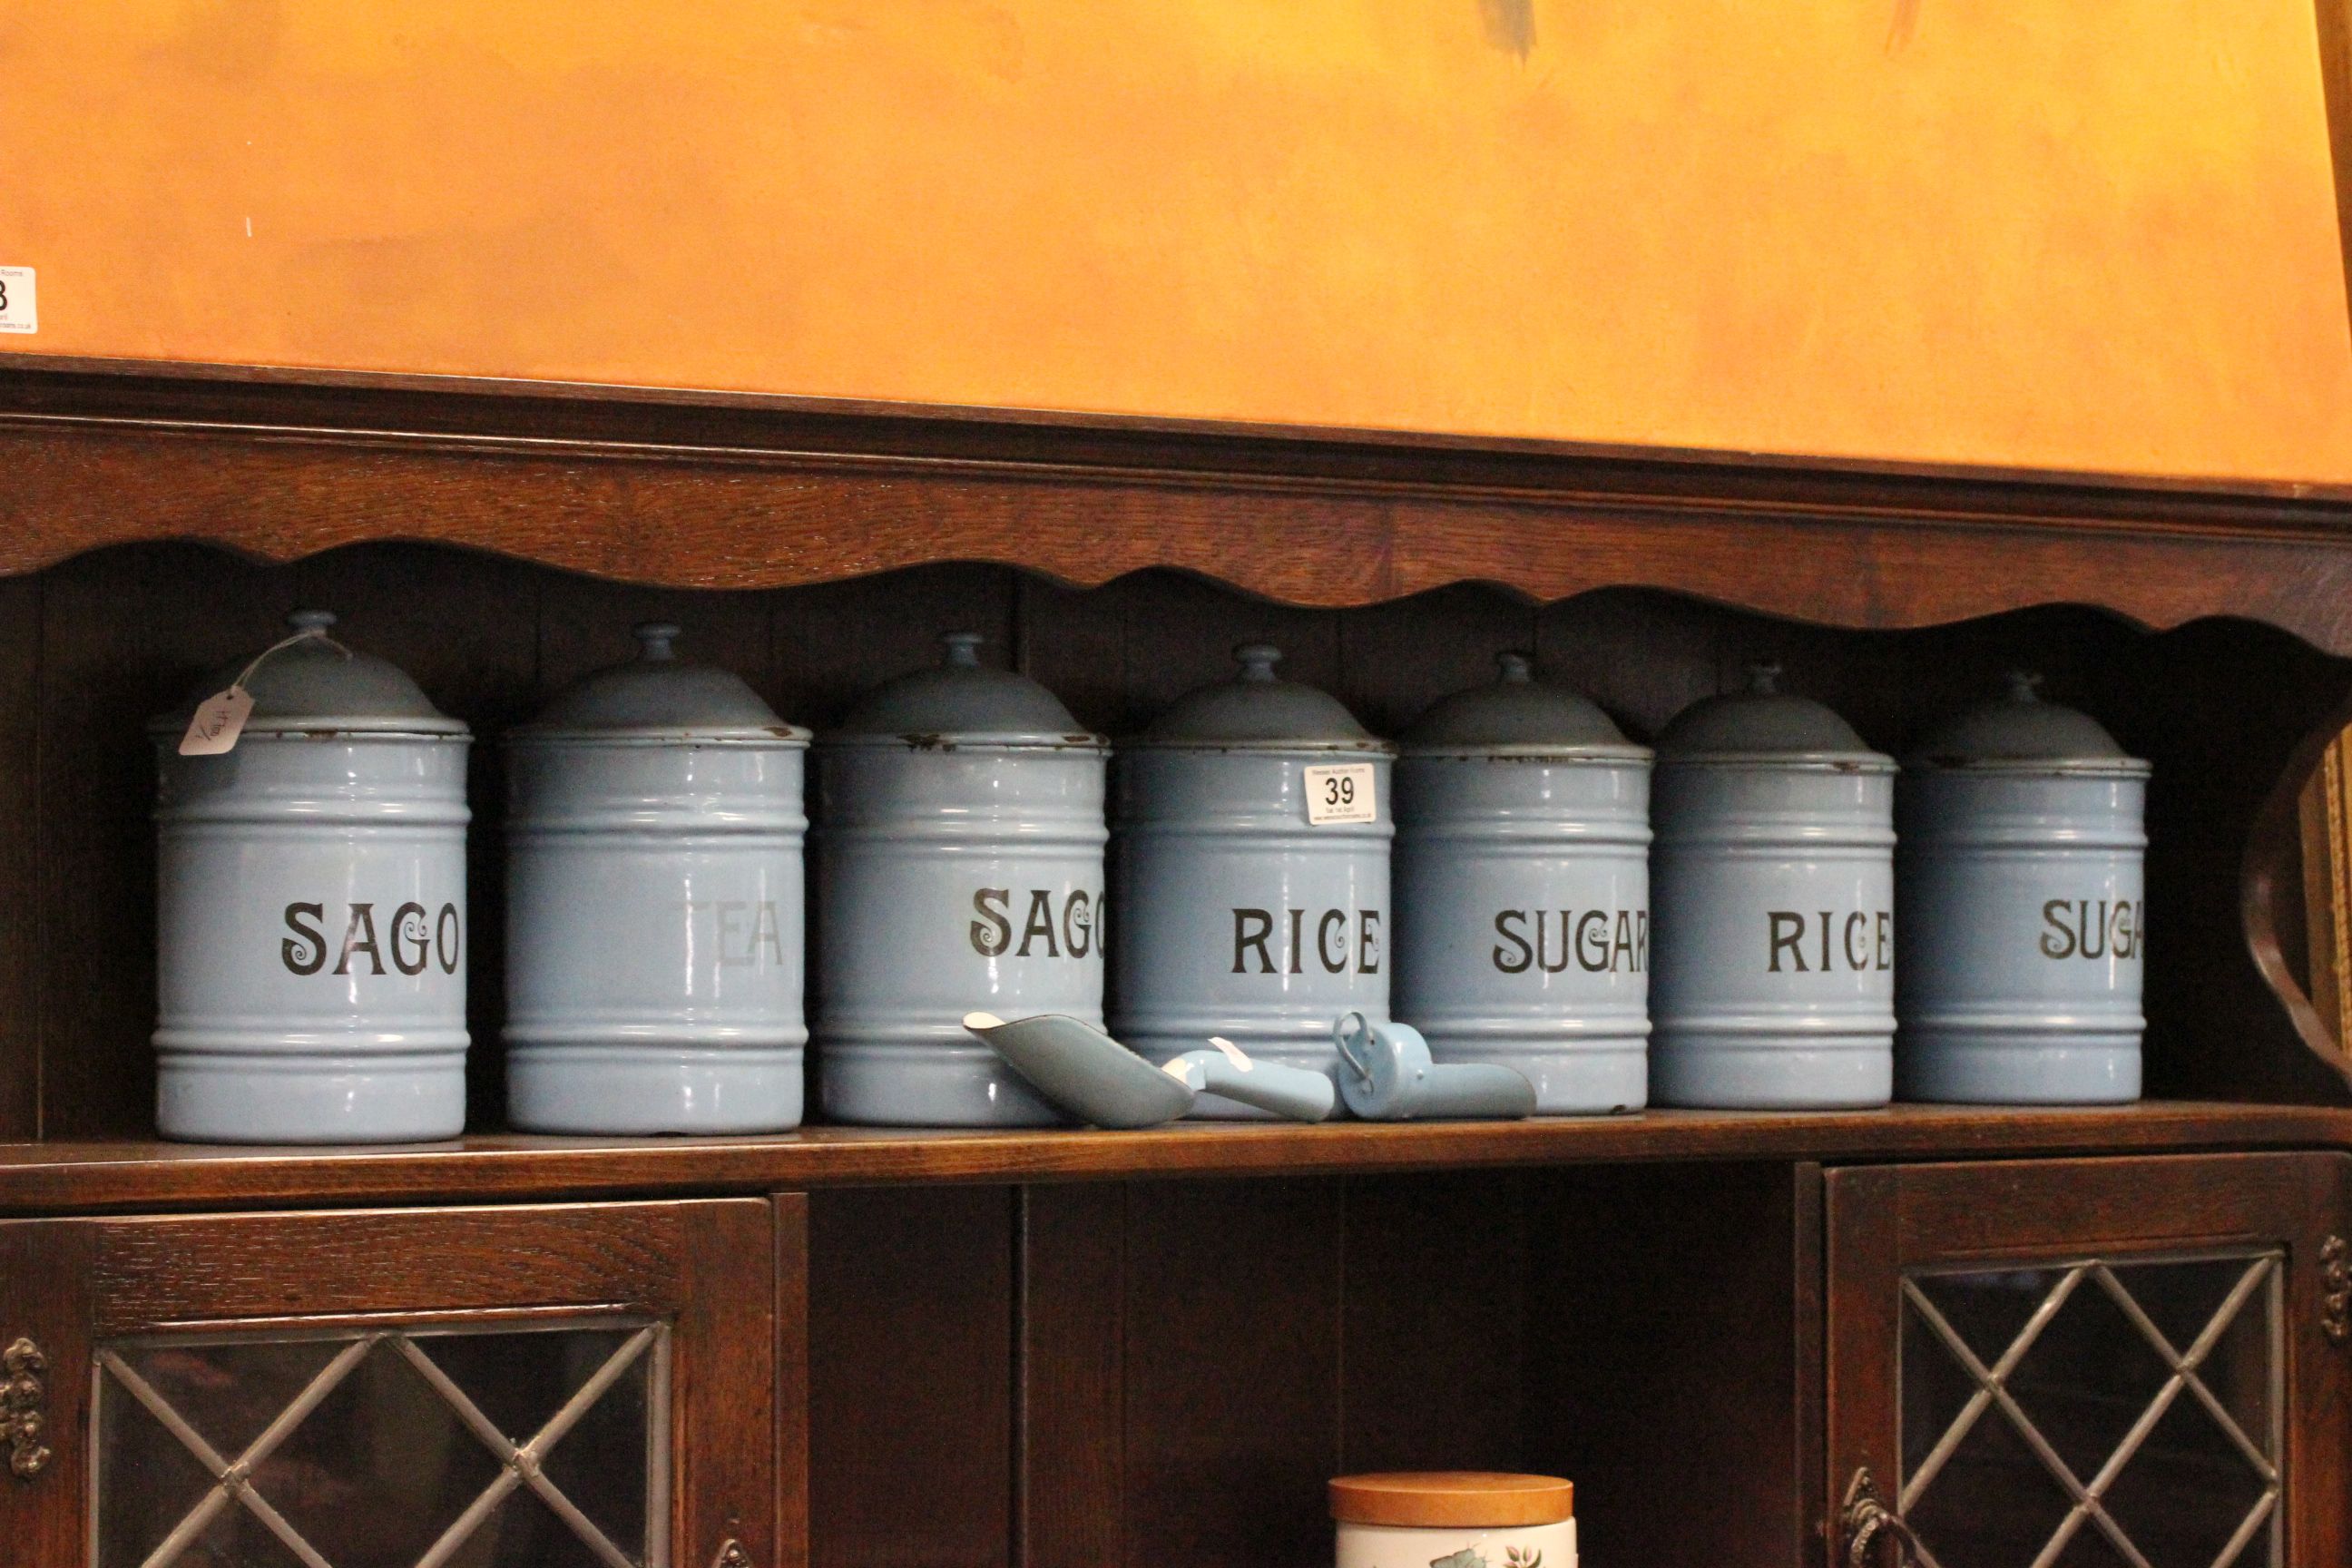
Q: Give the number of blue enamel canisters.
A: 7